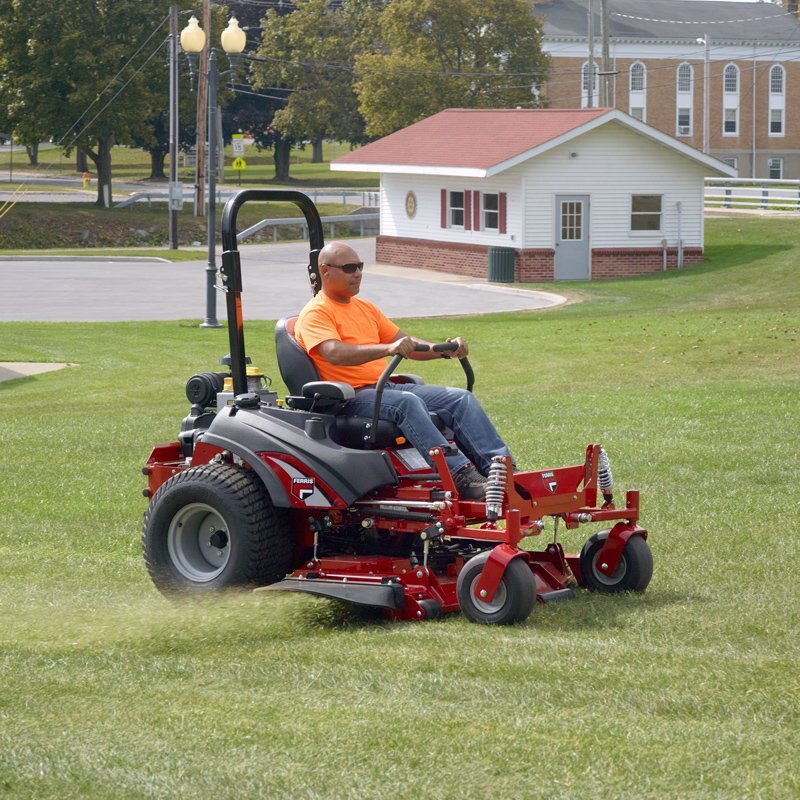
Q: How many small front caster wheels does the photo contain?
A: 2